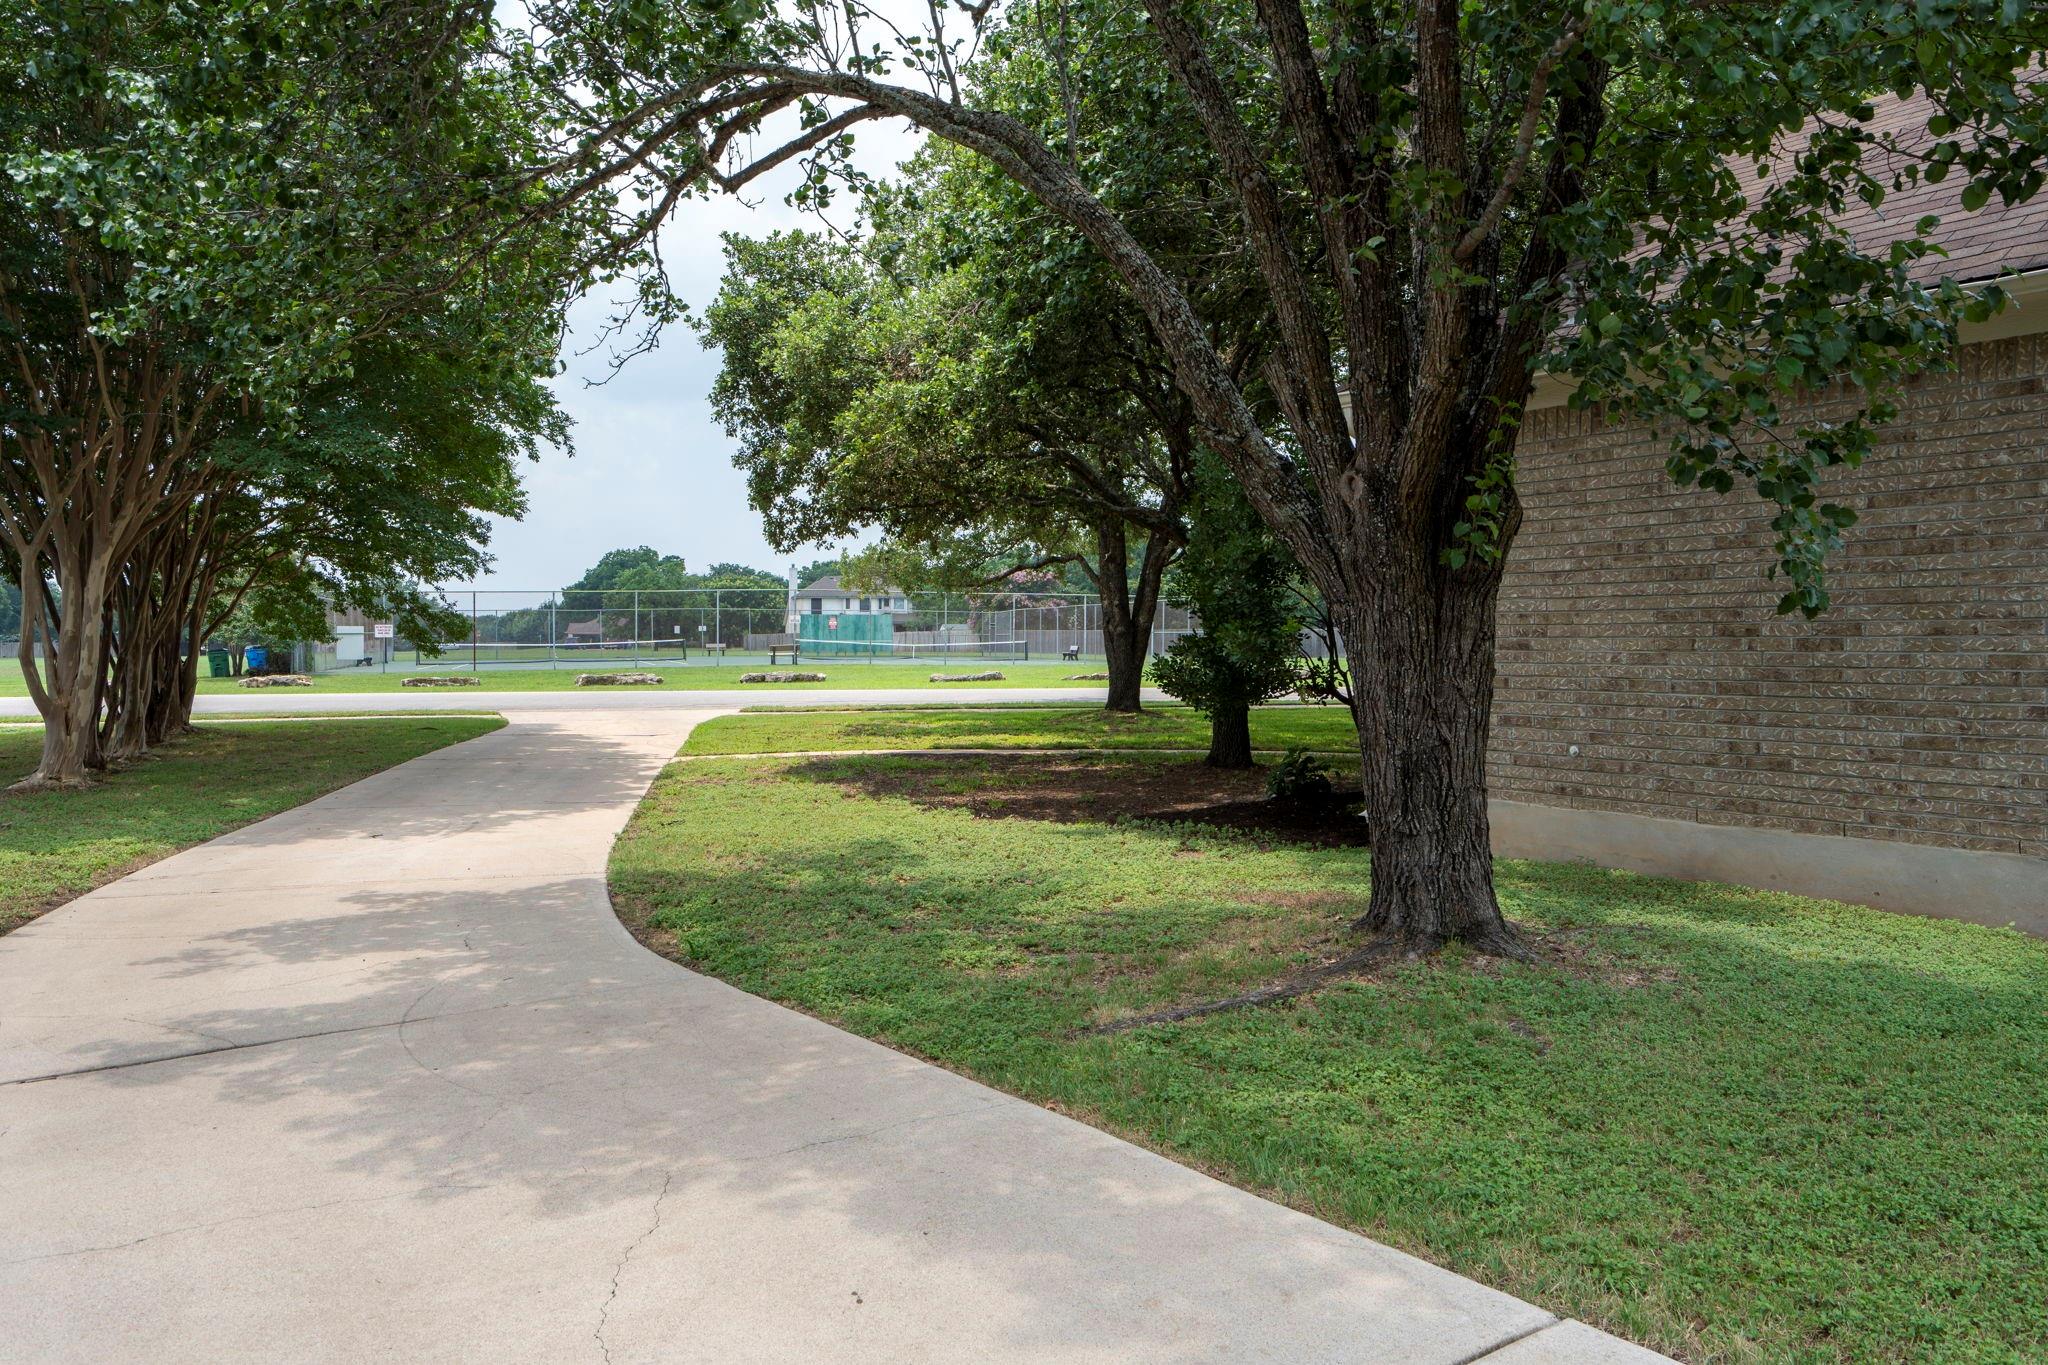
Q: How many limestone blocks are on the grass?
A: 6